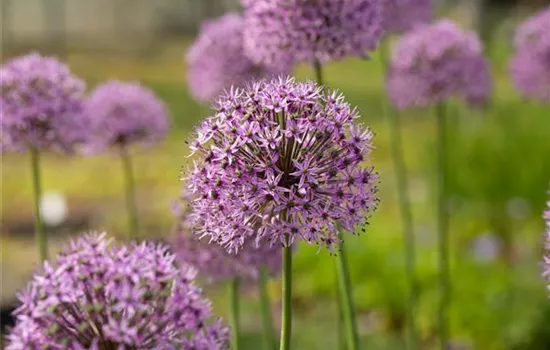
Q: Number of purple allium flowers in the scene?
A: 11